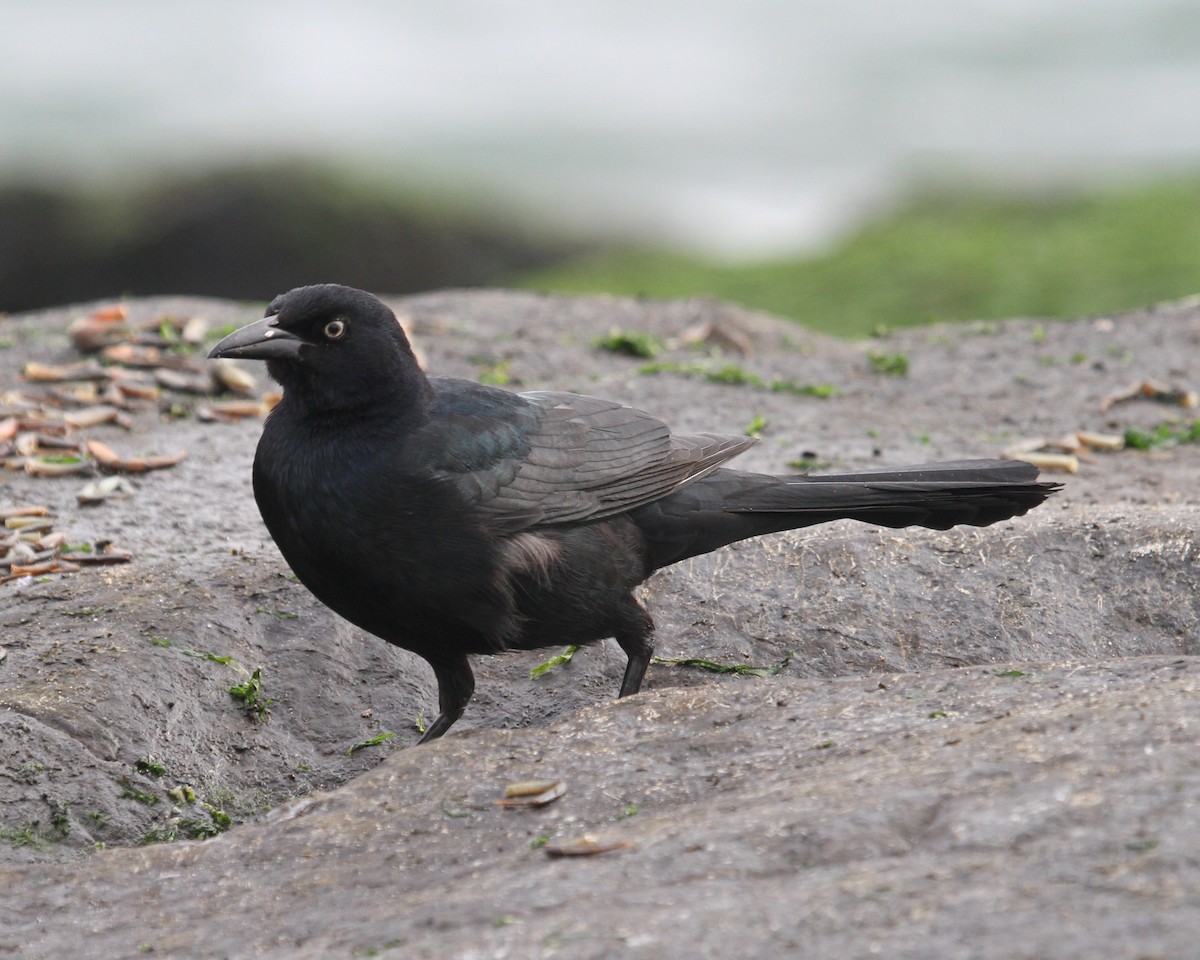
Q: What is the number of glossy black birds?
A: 1